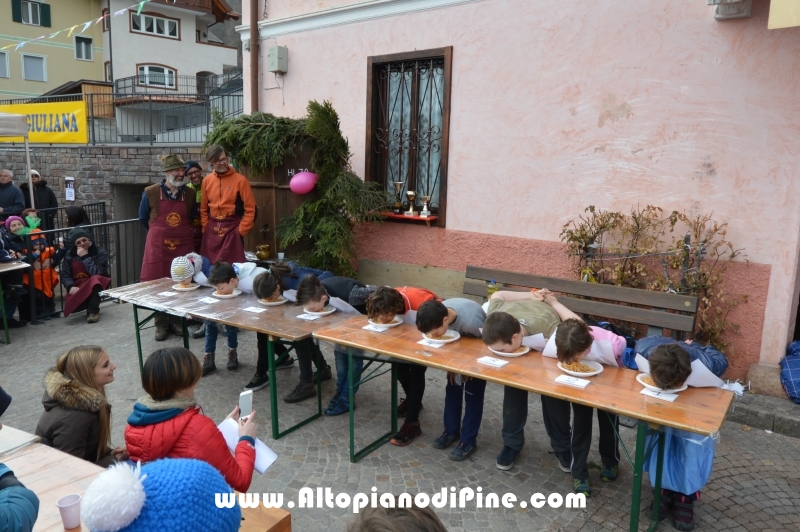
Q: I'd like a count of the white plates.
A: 9